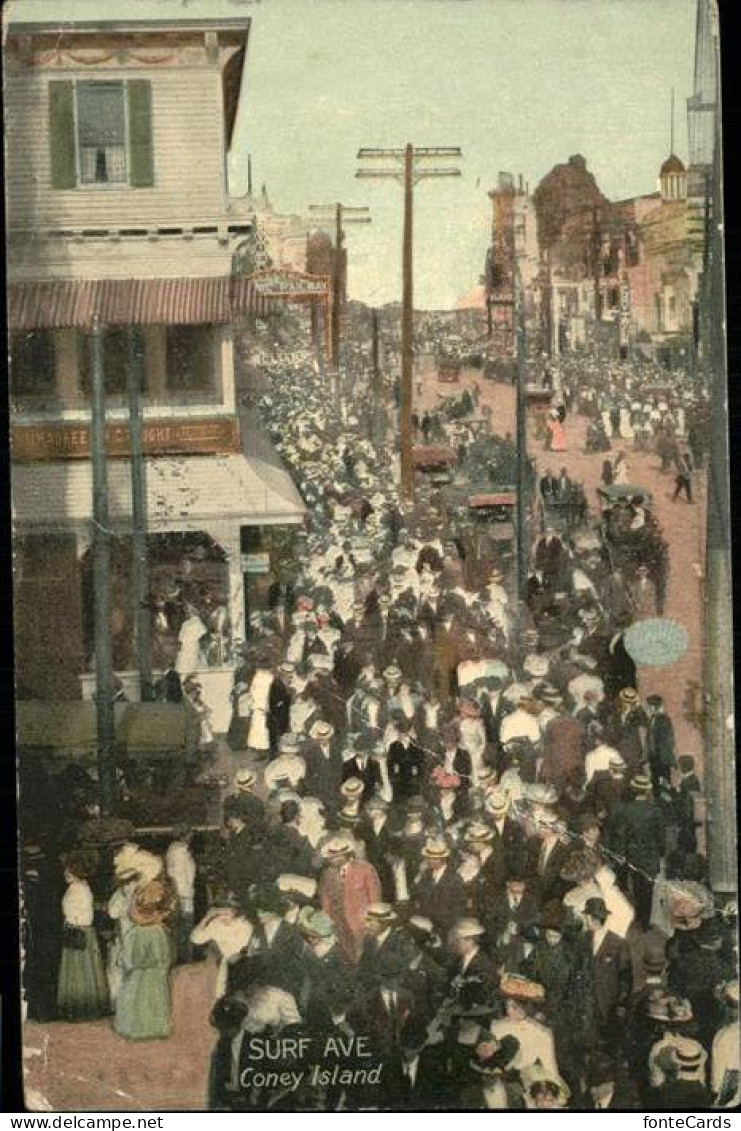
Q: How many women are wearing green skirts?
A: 2